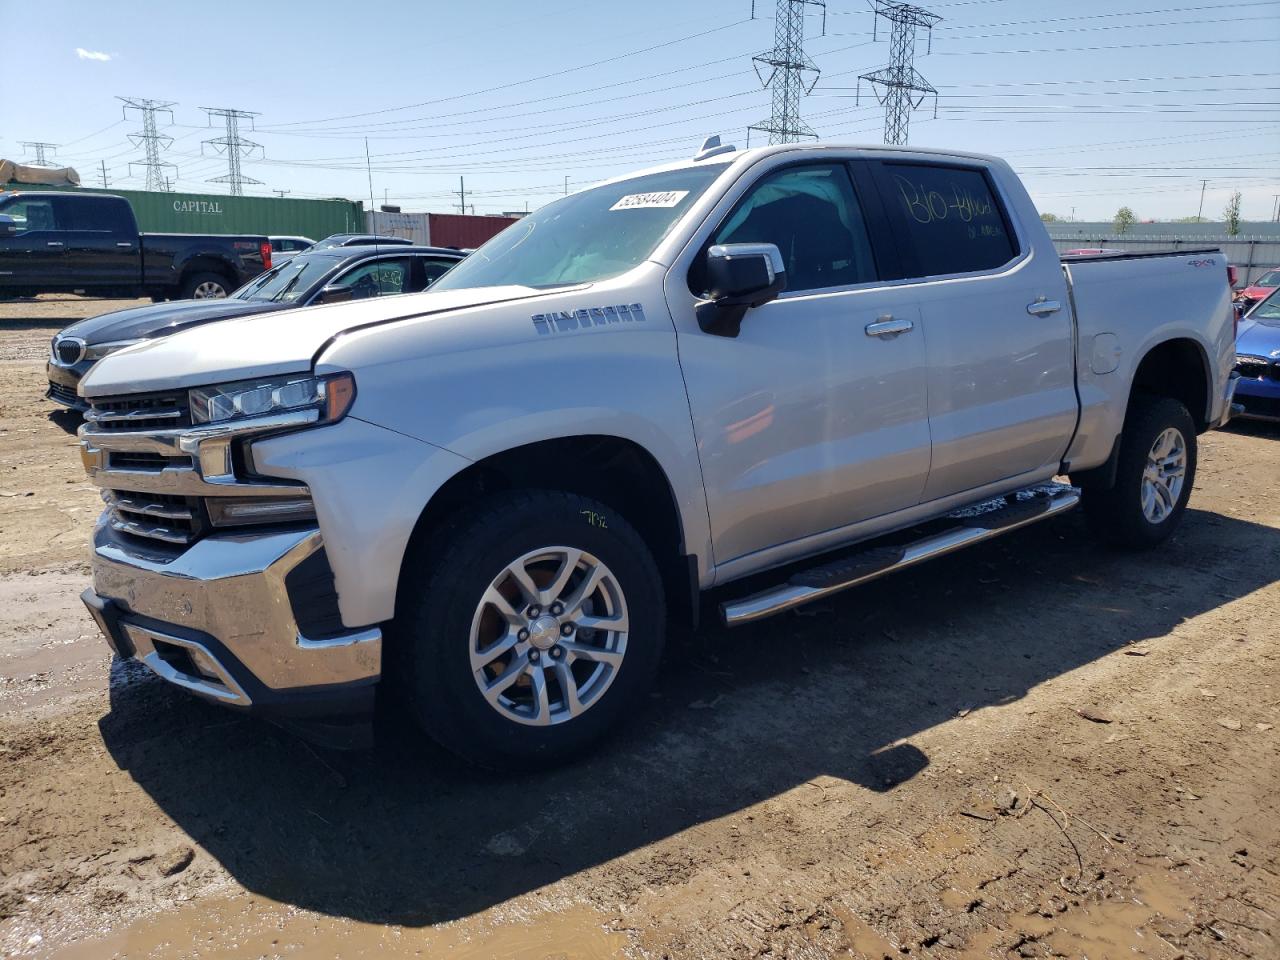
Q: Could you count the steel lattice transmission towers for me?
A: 5